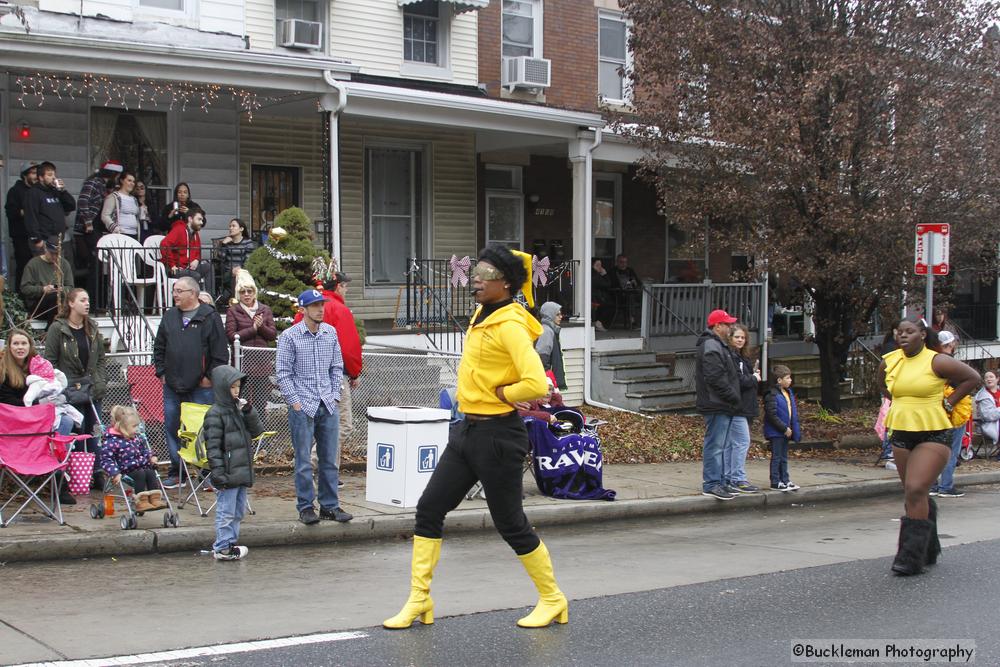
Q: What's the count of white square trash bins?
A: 1